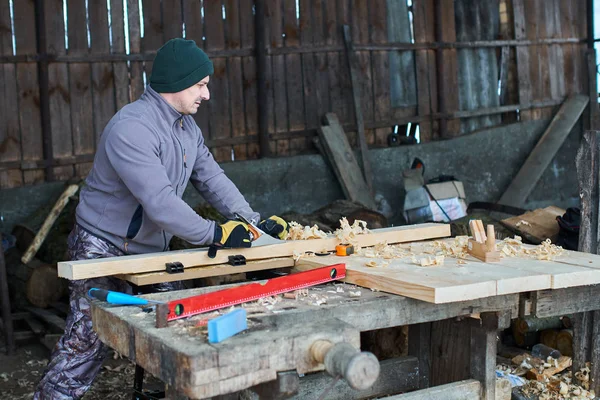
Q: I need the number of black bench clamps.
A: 2